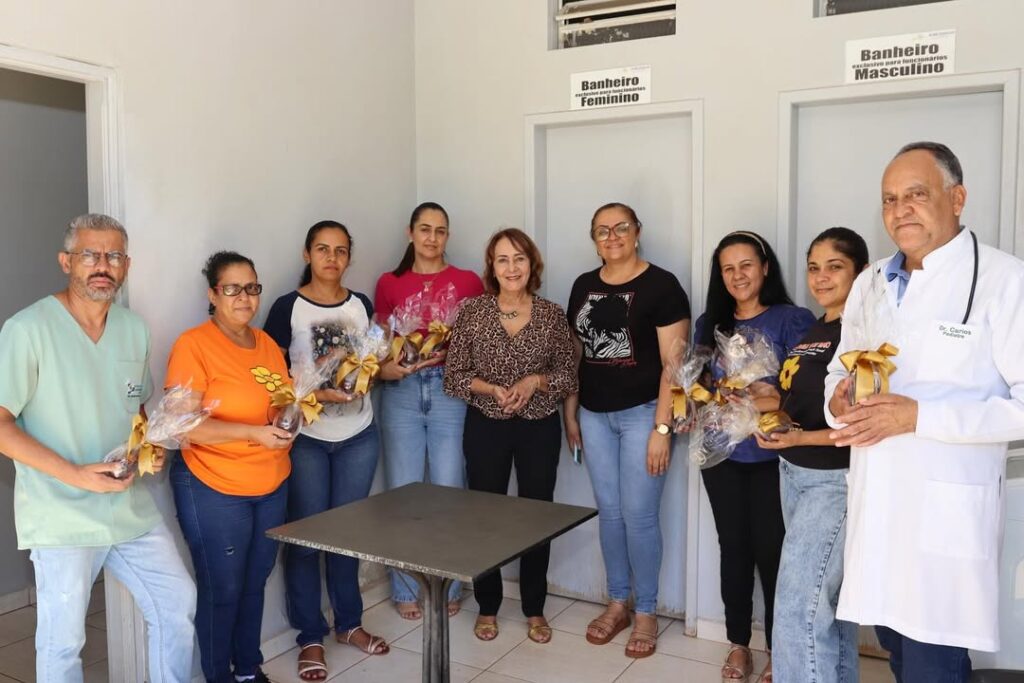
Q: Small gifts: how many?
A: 9